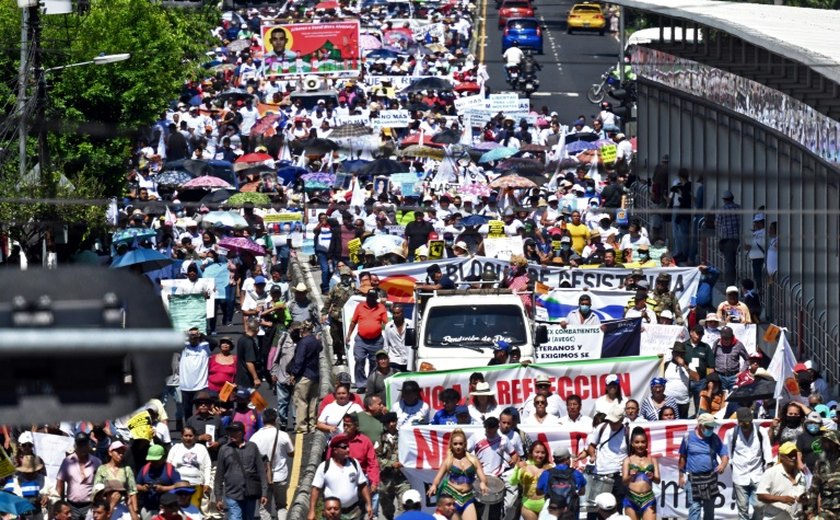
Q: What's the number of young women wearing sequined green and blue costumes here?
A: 2